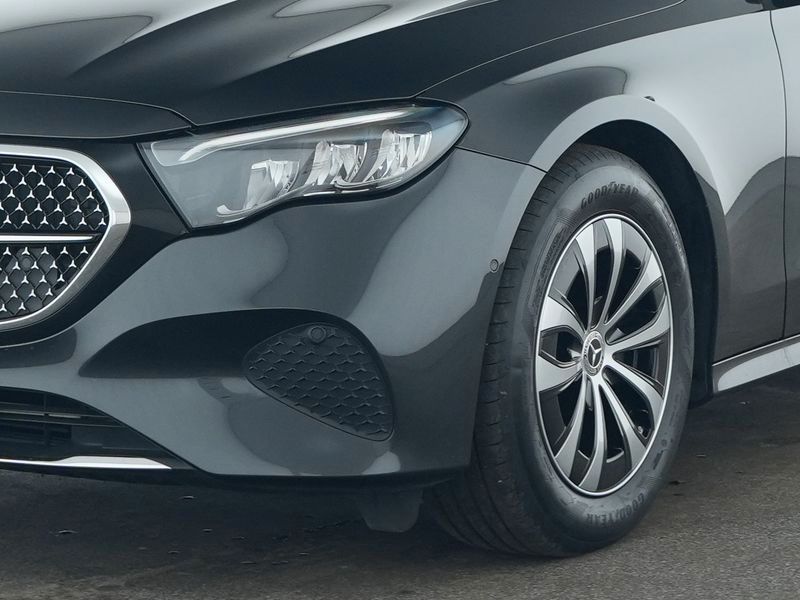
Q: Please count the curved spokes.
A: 10